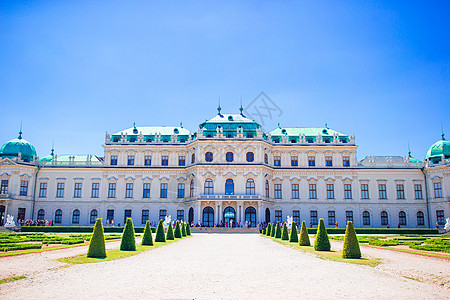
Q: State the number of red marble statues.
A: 0